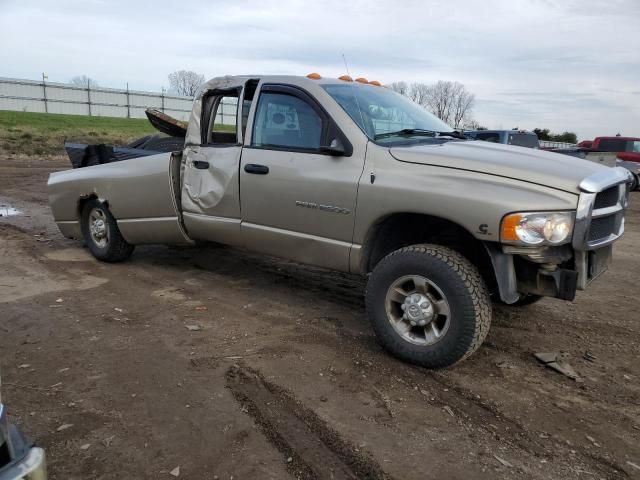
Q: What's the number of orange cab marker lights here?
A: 4